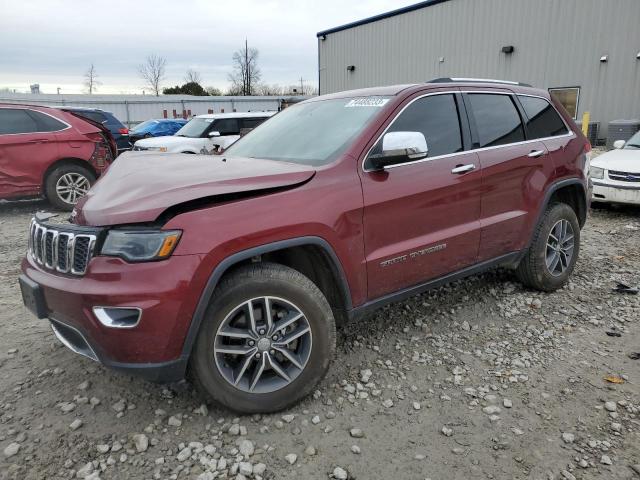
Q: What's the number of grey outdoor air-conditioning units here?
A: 2